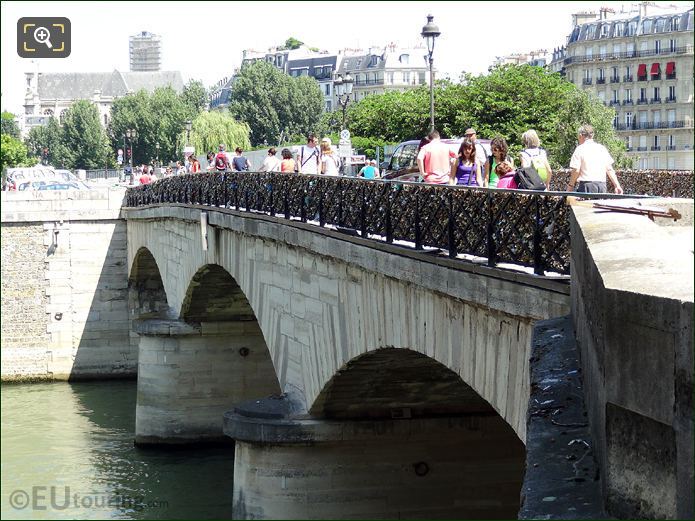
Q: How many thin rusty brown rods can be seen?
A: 2